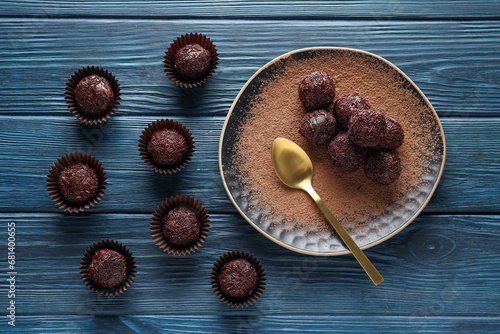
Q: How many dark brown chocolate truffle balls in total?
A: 14